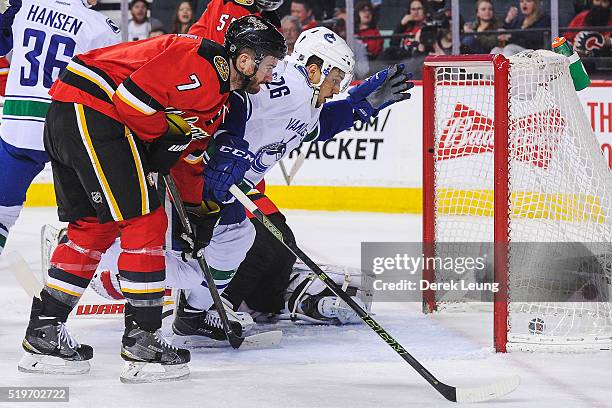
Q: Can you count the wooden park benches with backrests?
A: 0